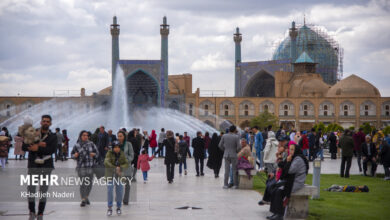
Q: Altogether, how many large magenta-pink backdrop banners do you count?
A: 0